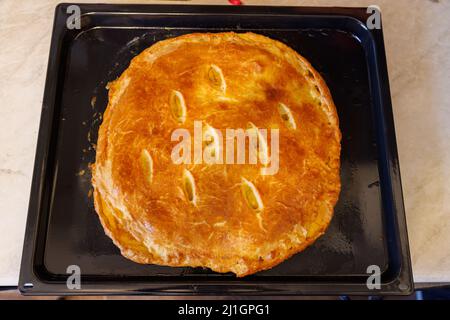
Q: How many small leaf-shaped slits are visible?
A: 8